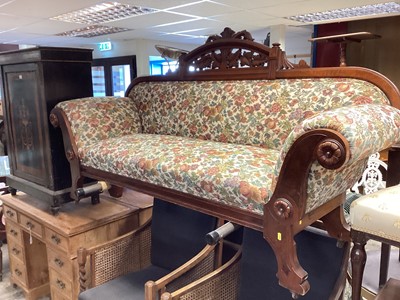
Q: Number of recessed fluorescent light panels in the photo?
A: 3